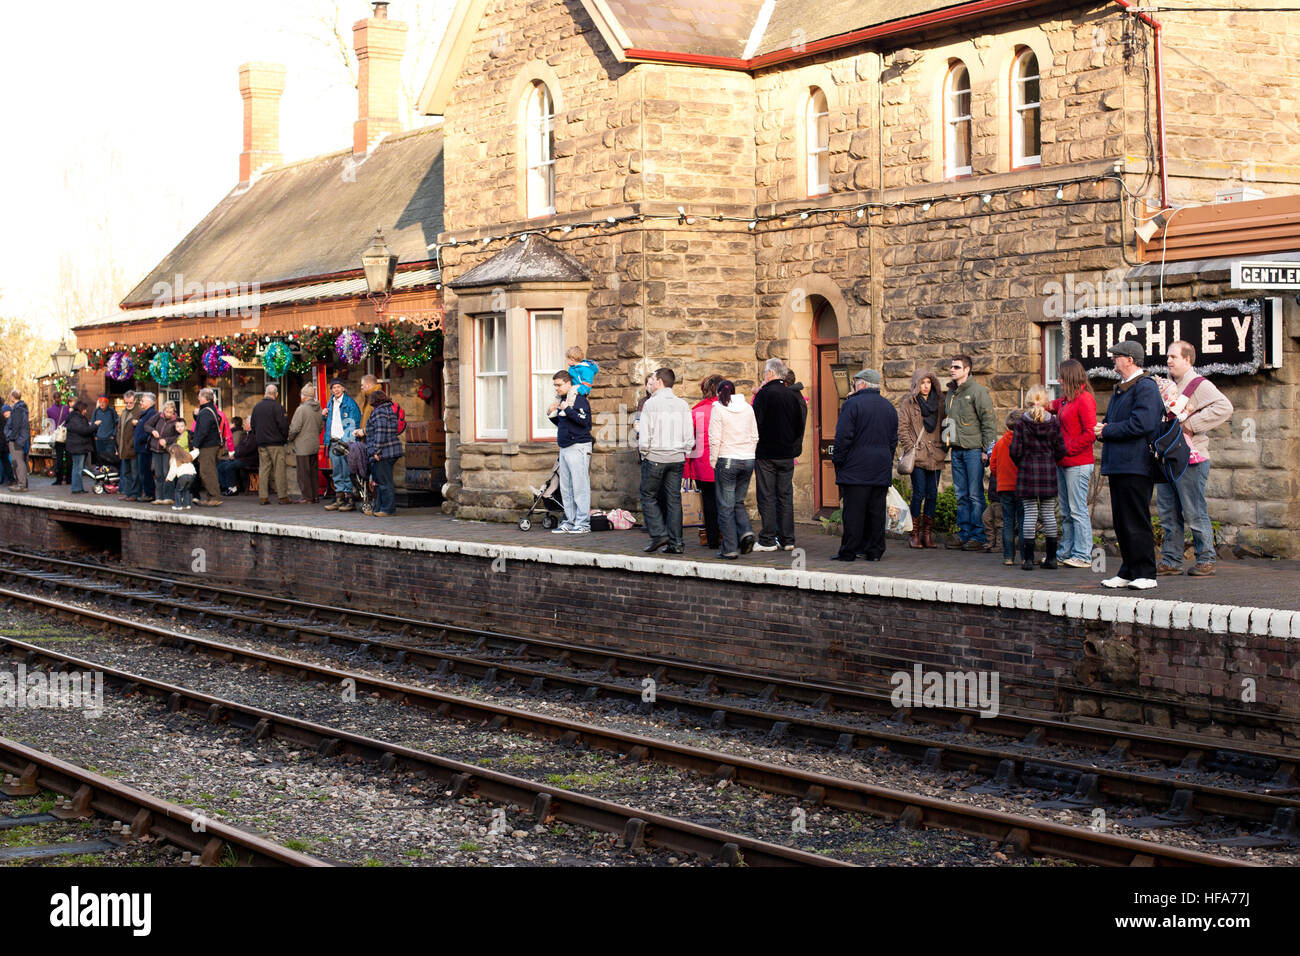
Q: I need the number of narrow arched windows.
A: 4